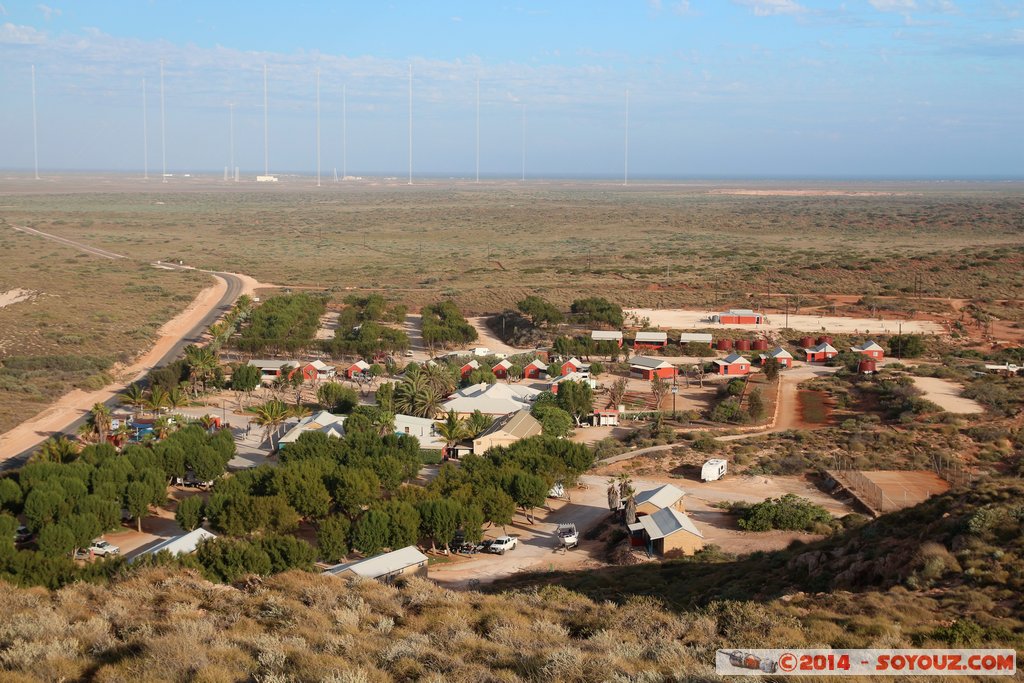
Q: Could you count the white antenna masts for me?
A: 11